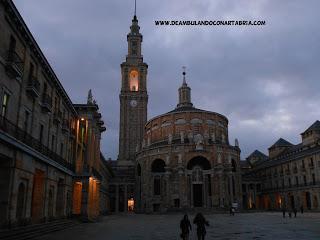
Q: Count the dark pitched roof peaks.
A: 3